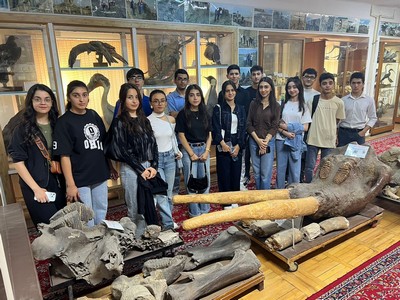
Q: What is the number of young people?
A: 15